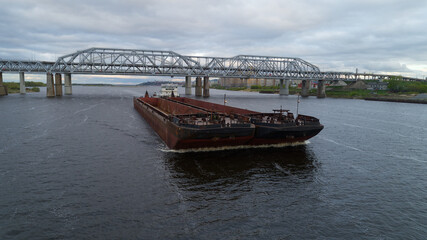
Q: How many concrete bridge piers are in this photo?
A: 11